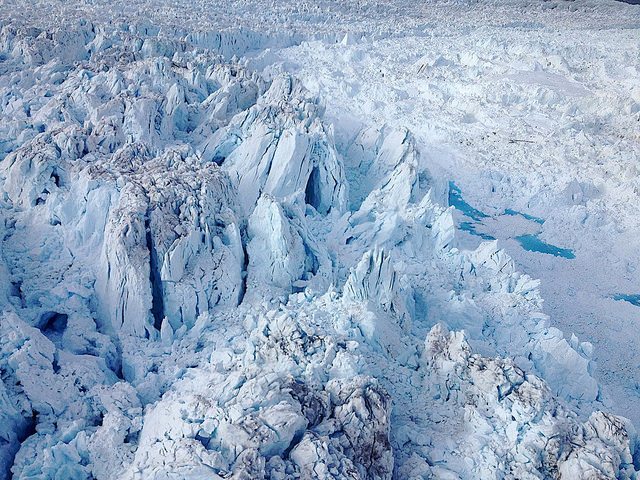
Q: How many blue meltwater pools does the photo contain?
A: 5